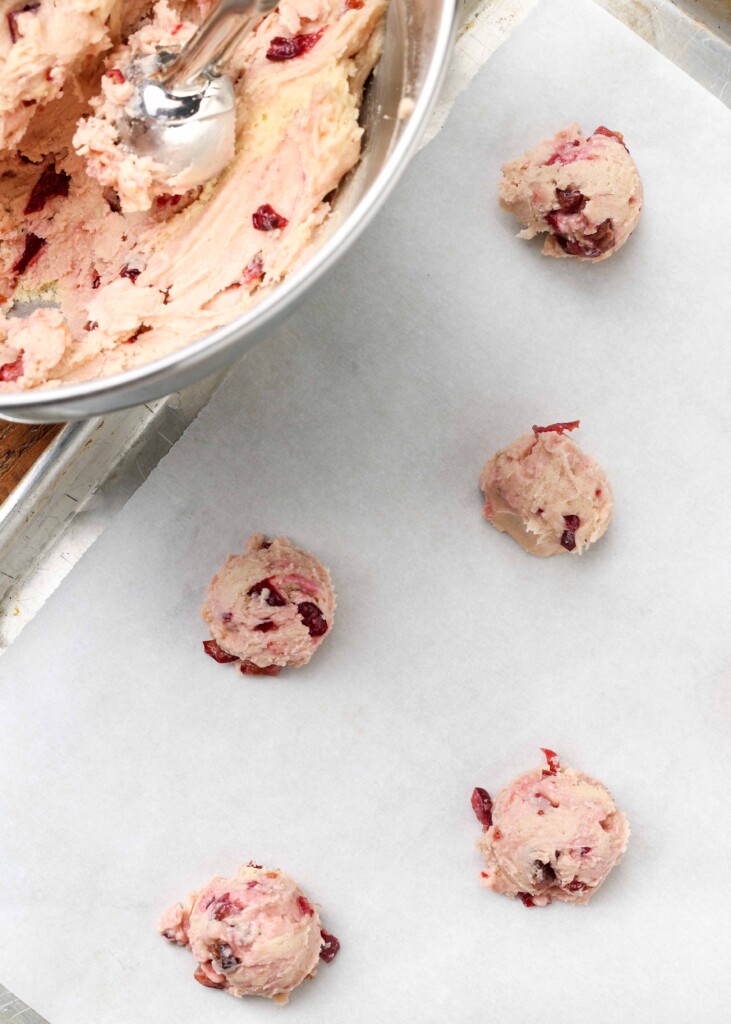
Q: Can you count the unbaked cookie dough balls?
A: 5